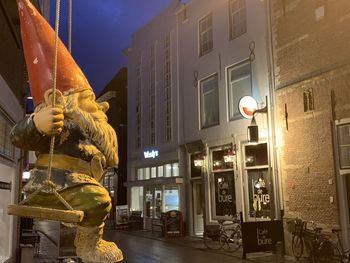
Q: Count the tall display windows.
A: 2